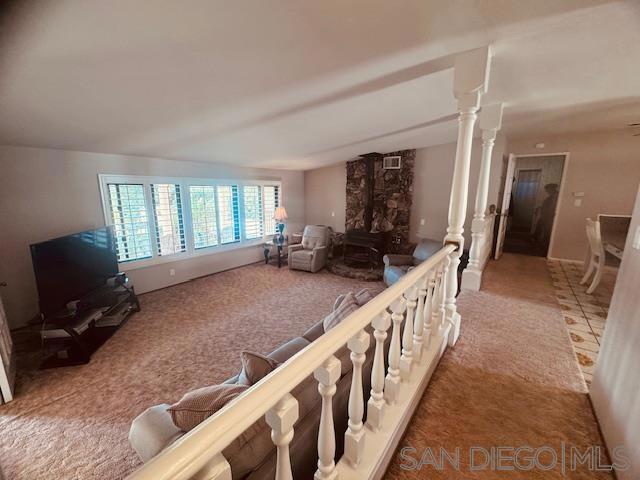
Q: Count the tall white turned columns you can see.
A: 2